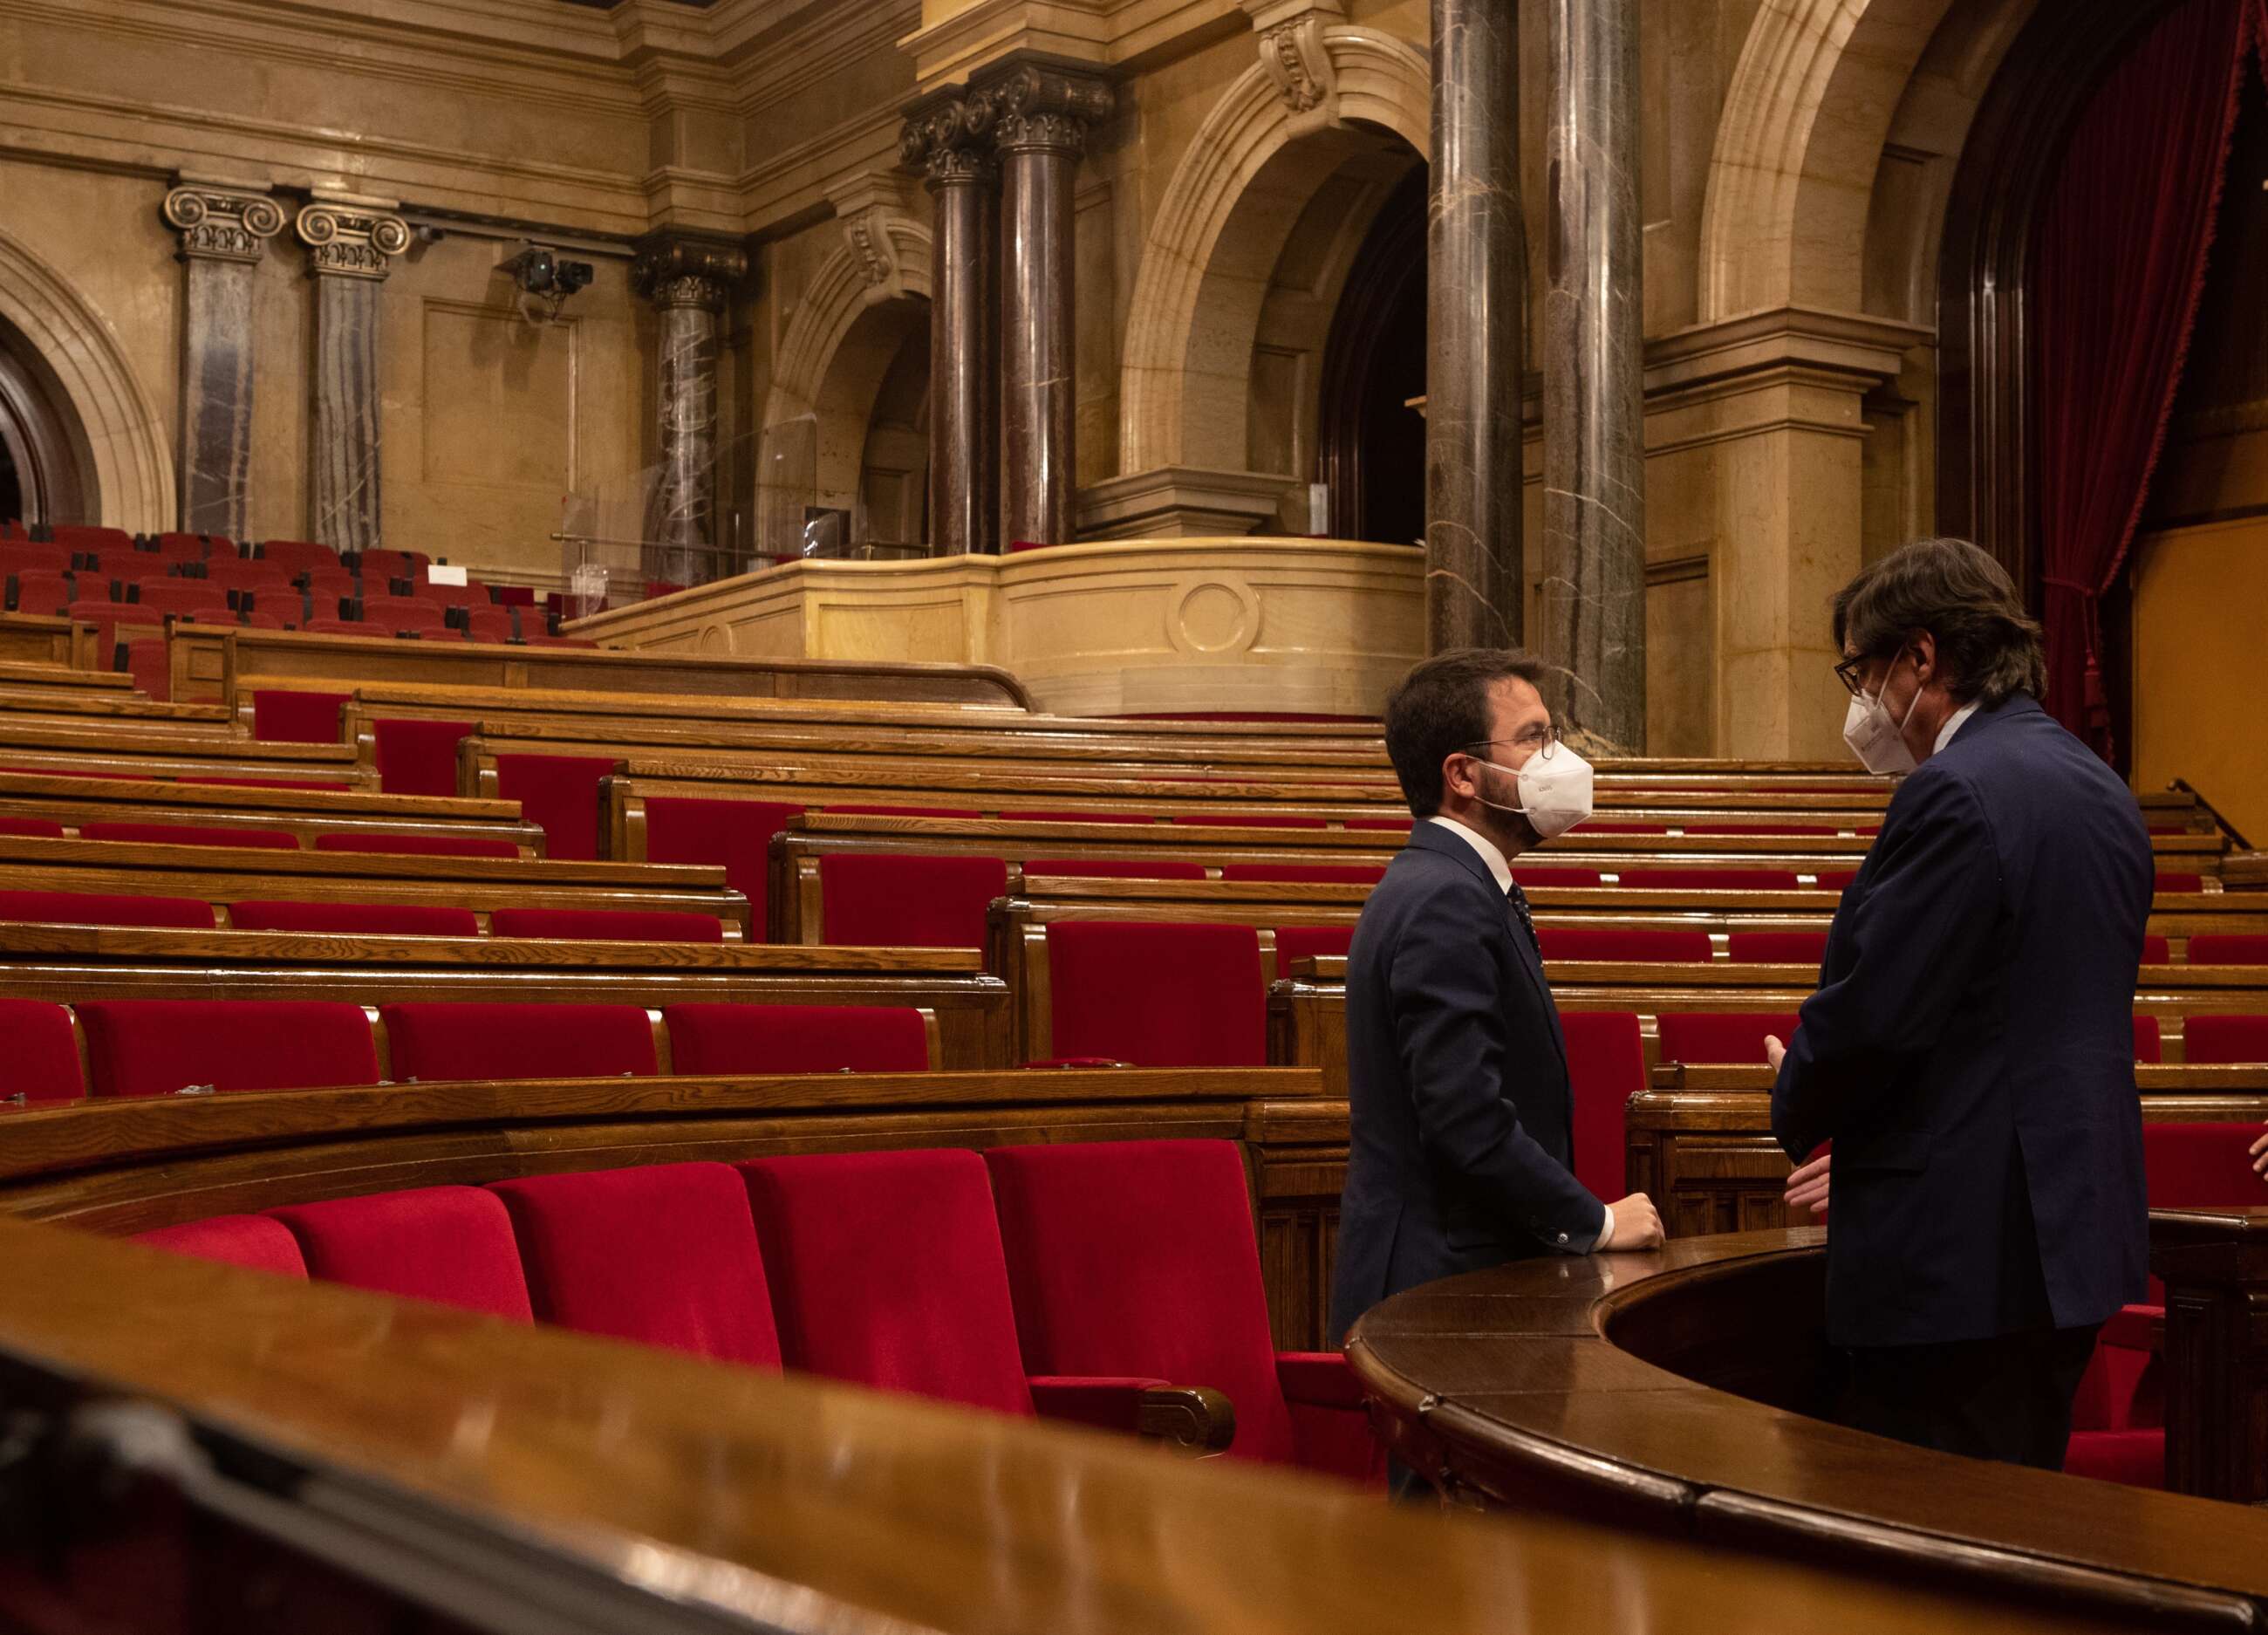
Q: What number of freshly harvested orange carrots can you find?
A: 0